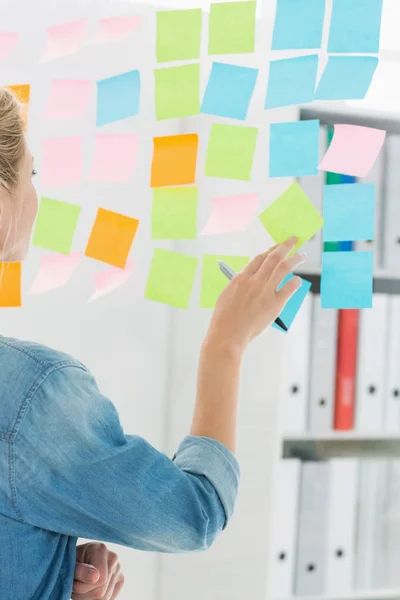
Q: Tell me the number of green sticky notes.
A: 9